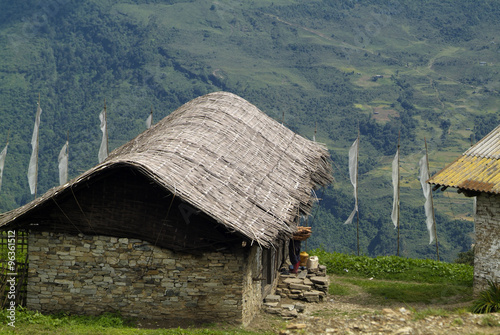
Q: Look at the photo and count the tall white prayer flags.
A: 8